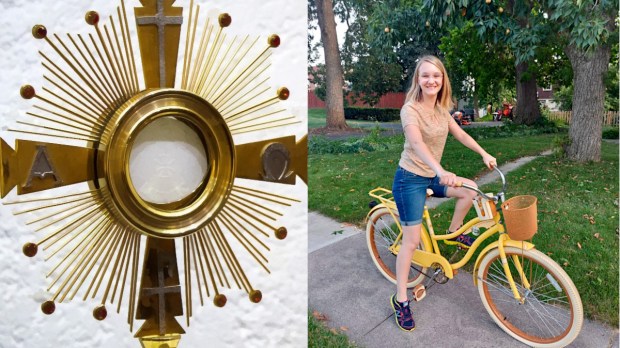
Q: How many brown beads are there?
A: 12